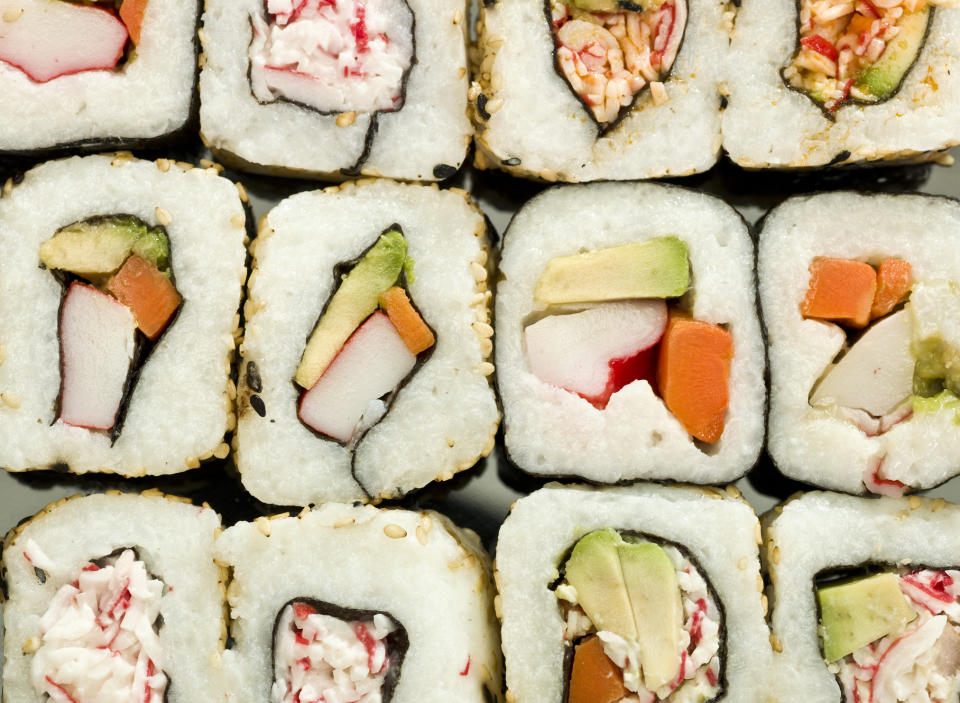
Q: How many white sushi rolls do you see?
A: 12